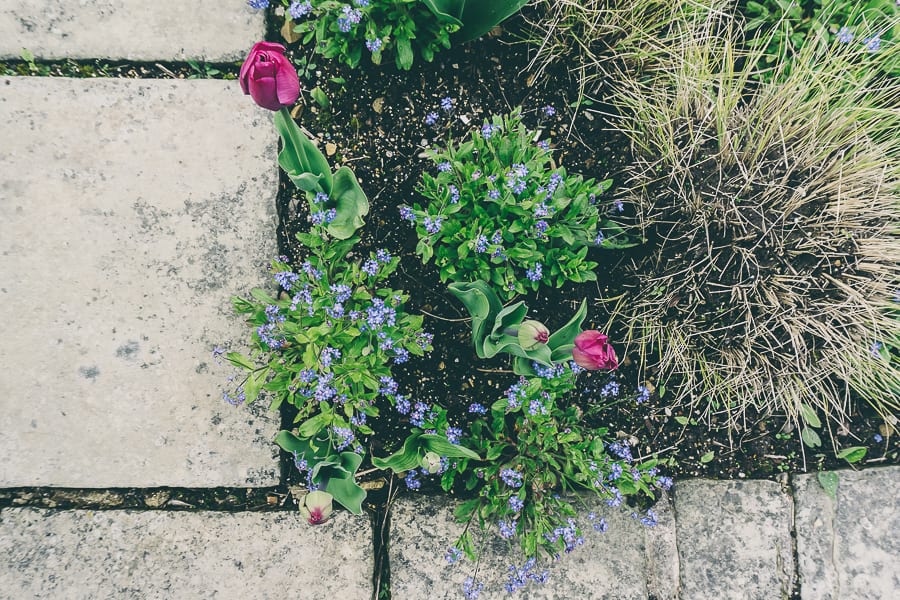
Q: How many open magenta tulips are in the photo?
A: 2